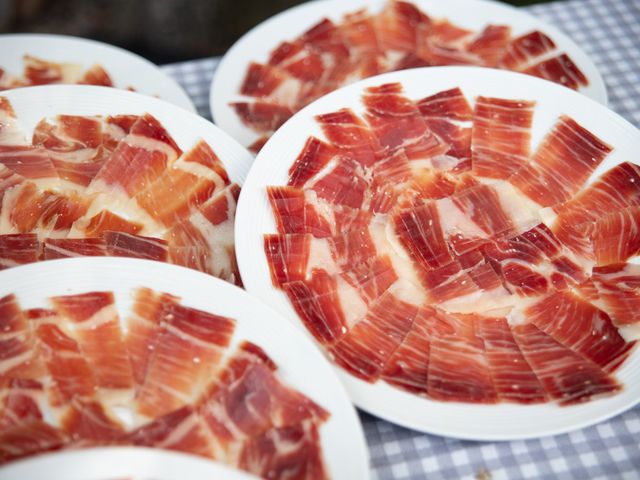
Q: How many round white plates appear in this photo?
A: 6